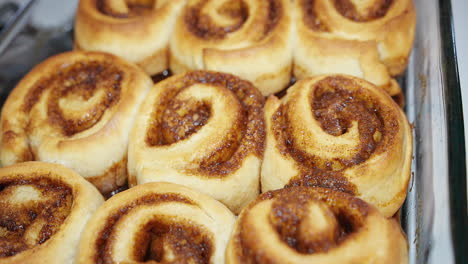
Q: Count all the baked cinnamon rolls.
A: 9